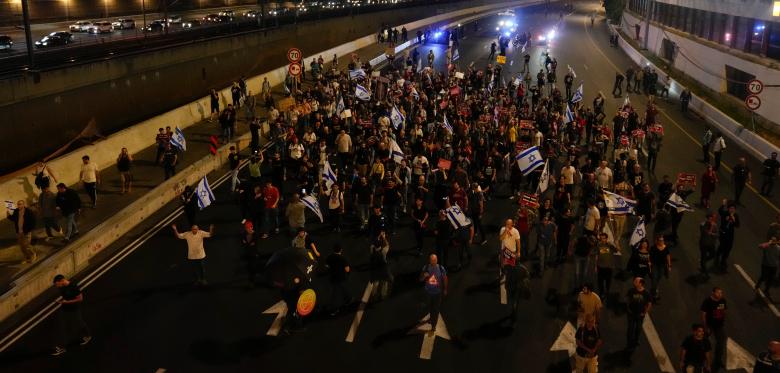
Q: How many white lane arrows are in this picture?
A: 4